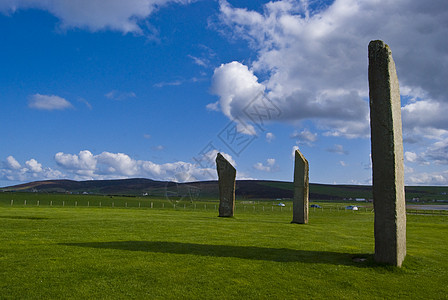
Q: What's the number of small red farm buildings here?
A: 0